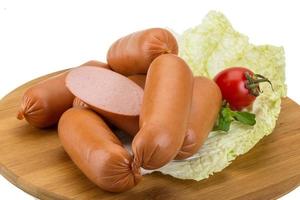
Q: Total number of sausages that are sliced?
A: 1